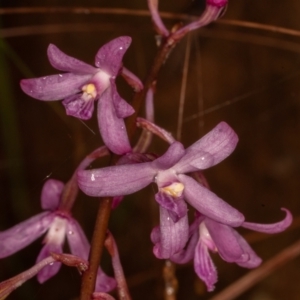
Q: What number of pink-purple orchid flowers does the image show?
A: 4